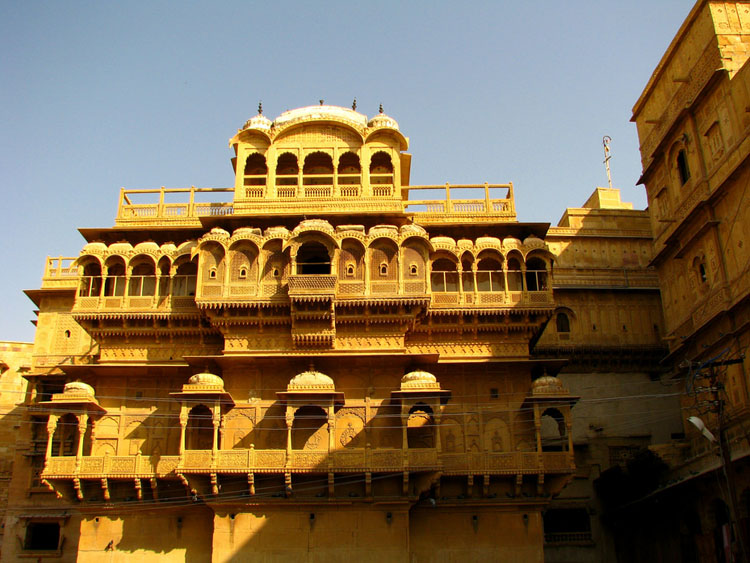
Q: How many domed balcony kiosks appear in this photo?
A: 5